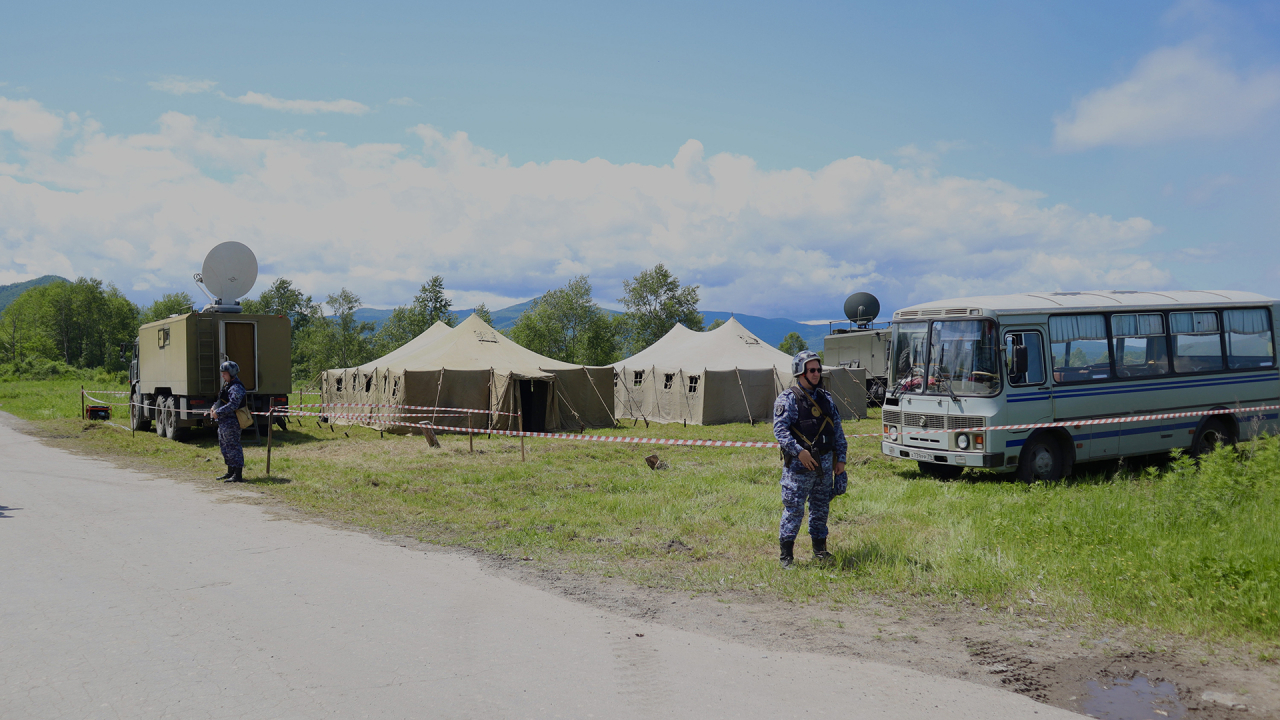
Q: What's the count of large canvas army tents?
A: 2